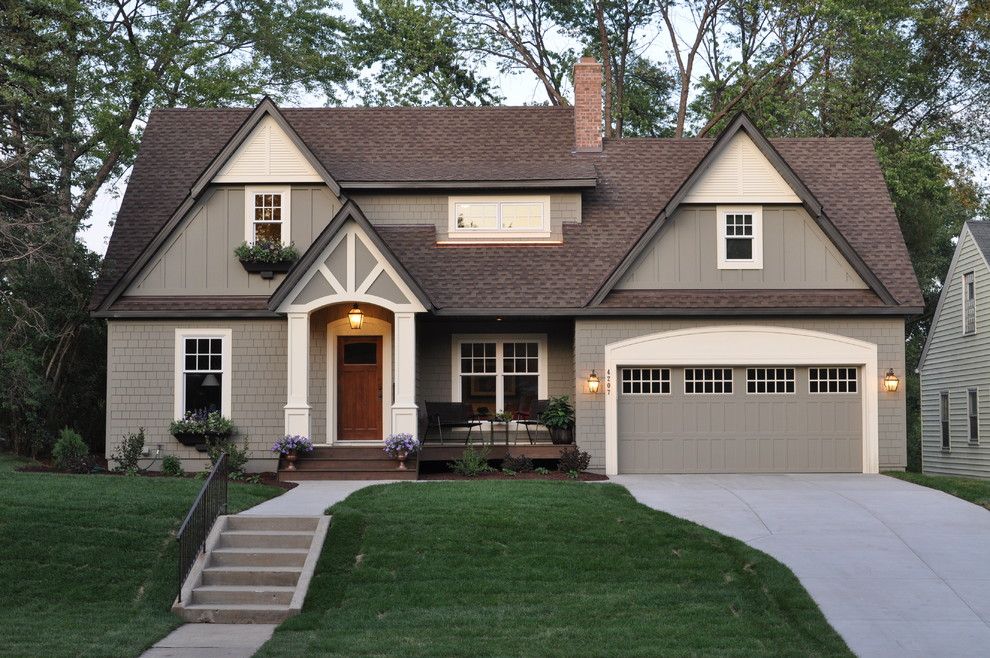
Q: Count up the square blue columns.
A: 0